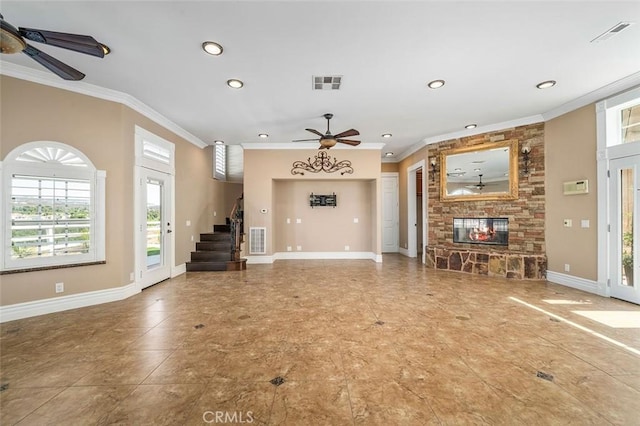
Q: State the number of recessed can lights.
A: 10